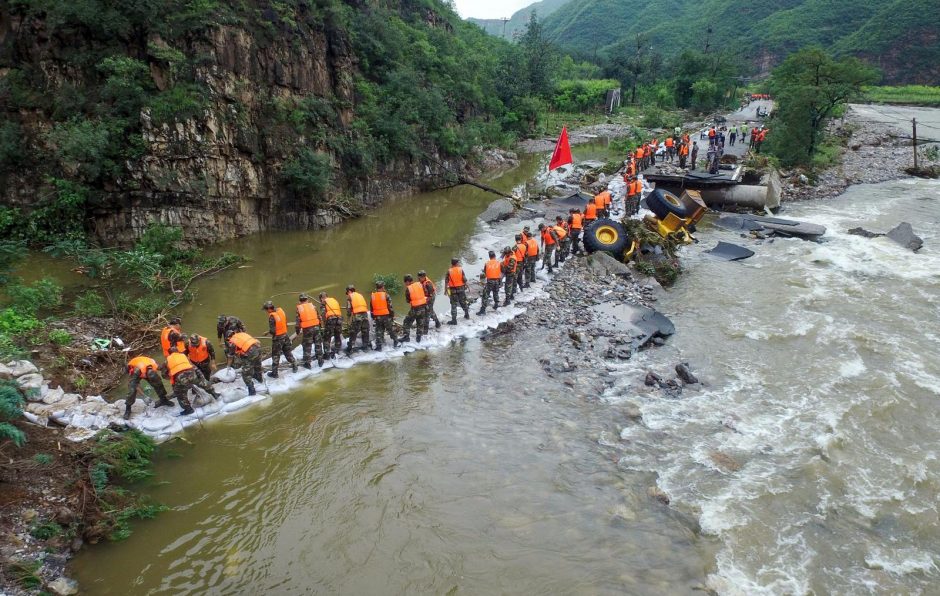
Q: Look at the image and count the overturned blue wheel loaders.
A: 0